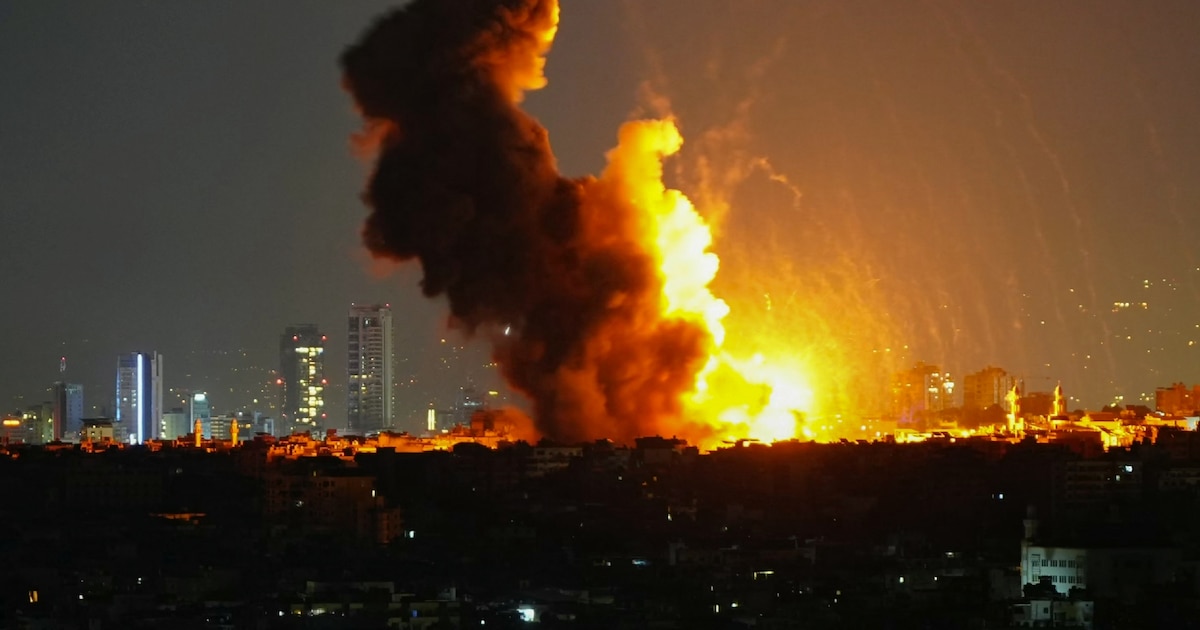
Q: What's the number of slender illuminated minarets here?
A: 4